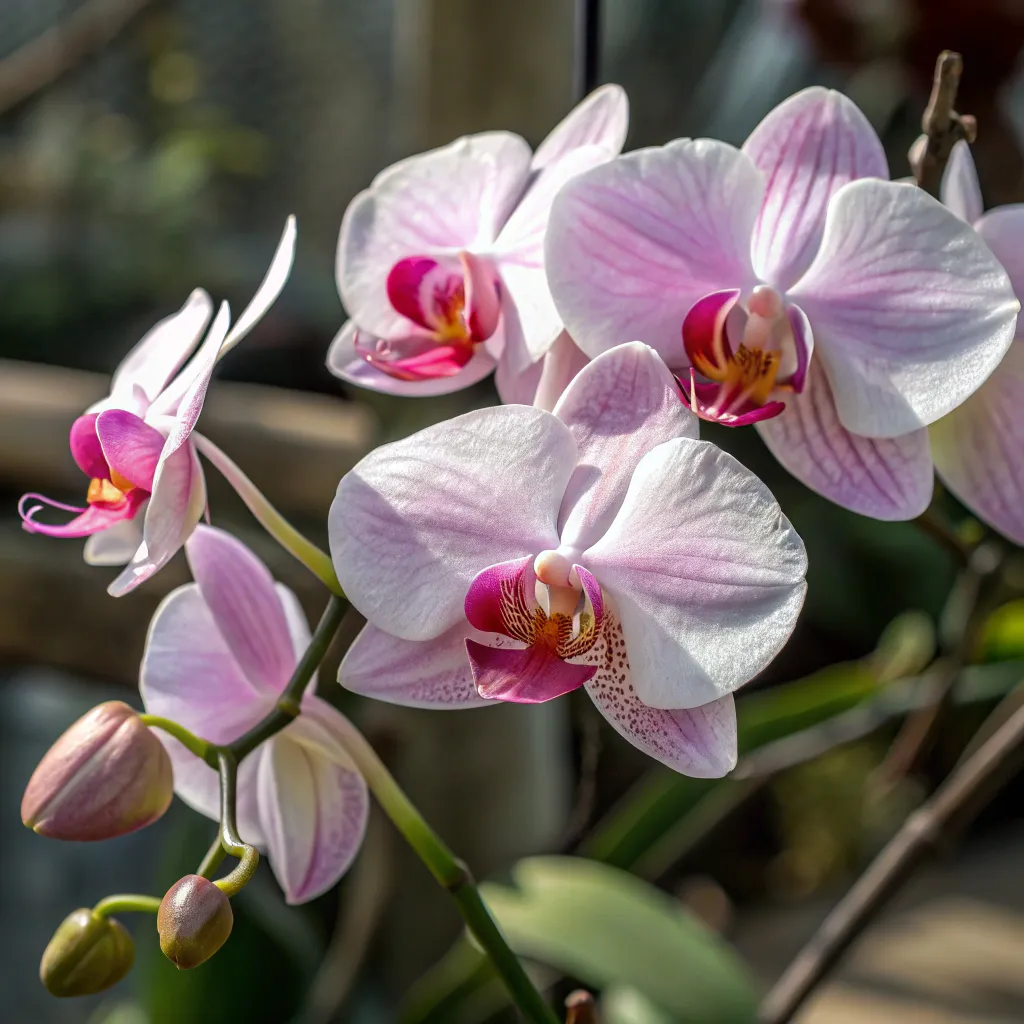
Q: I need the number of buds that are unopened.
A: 3